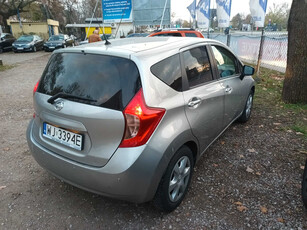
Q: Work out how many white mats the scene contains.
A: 0